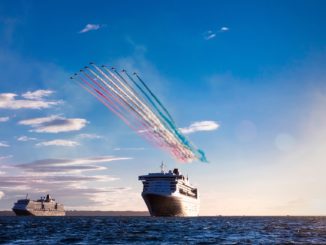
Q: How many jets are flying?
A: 9